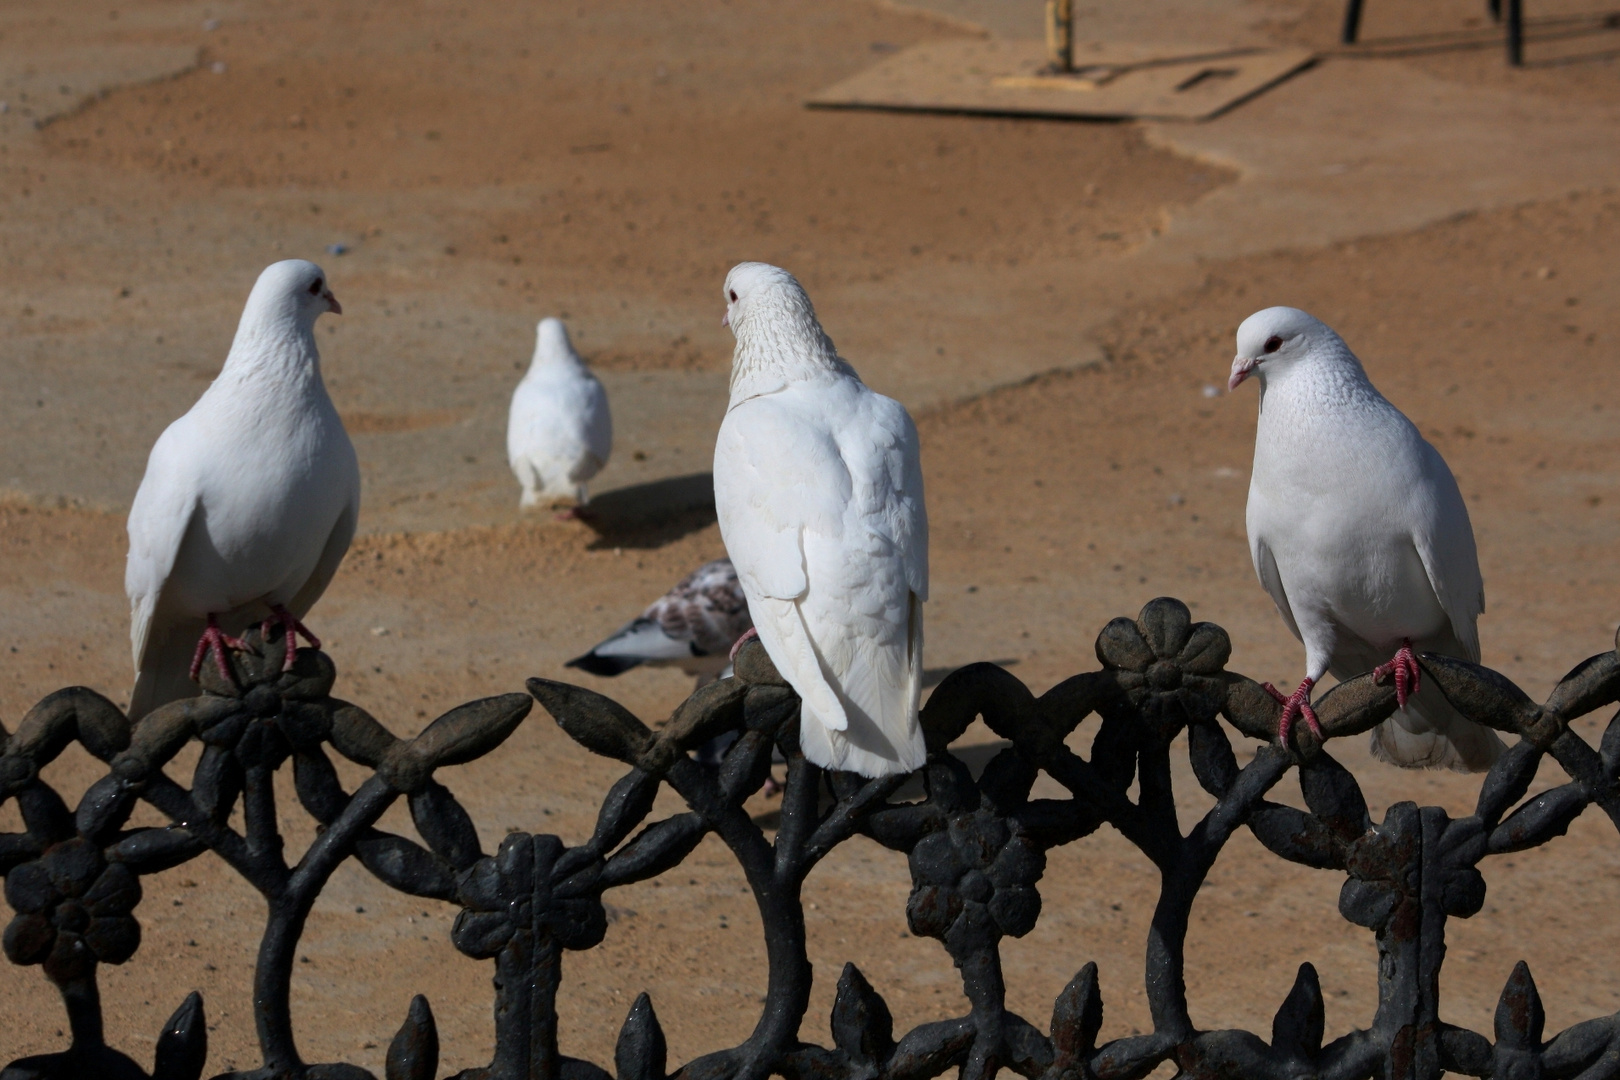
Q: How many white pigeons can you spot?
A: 4